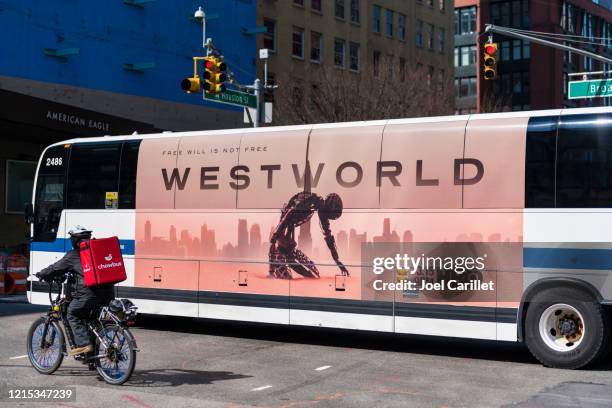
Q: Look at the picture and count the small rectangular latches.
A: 3